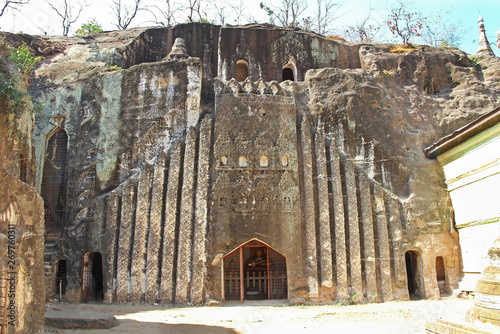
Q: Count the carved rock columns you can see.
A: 14